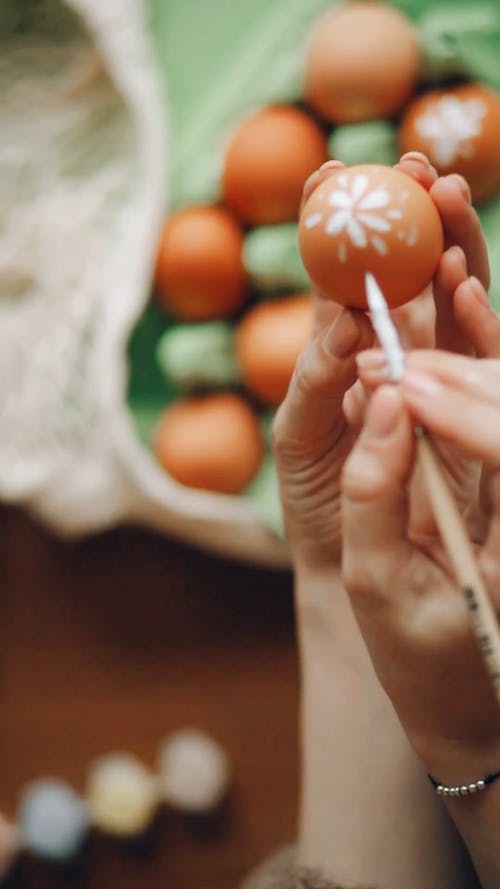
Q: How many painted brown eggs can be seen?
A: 2